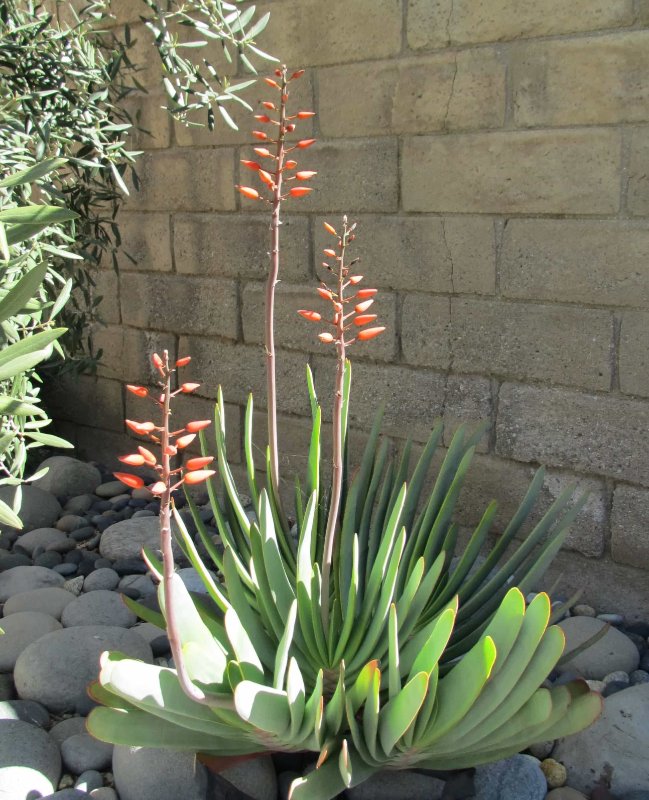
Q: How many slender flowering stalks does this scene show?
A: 3